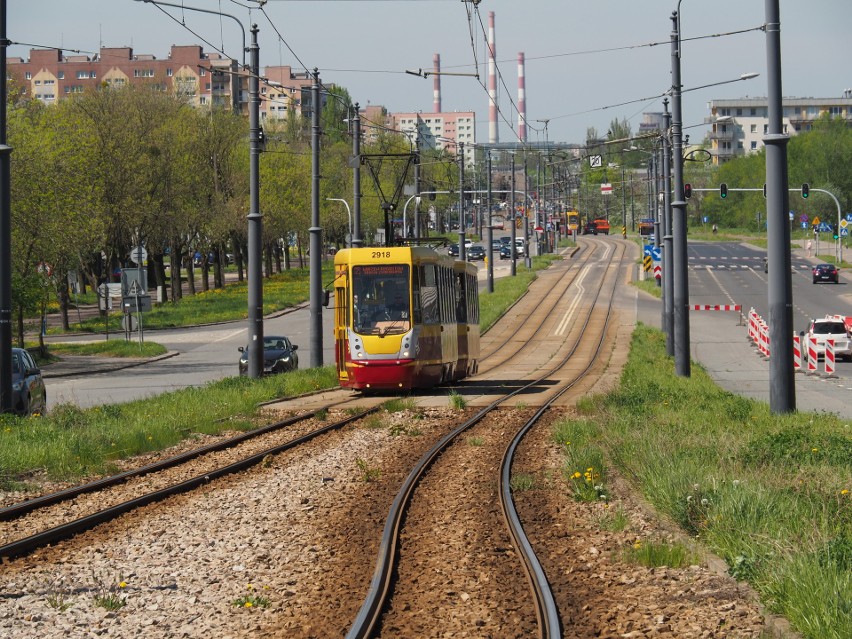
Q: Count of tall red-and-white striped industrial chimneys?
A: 3